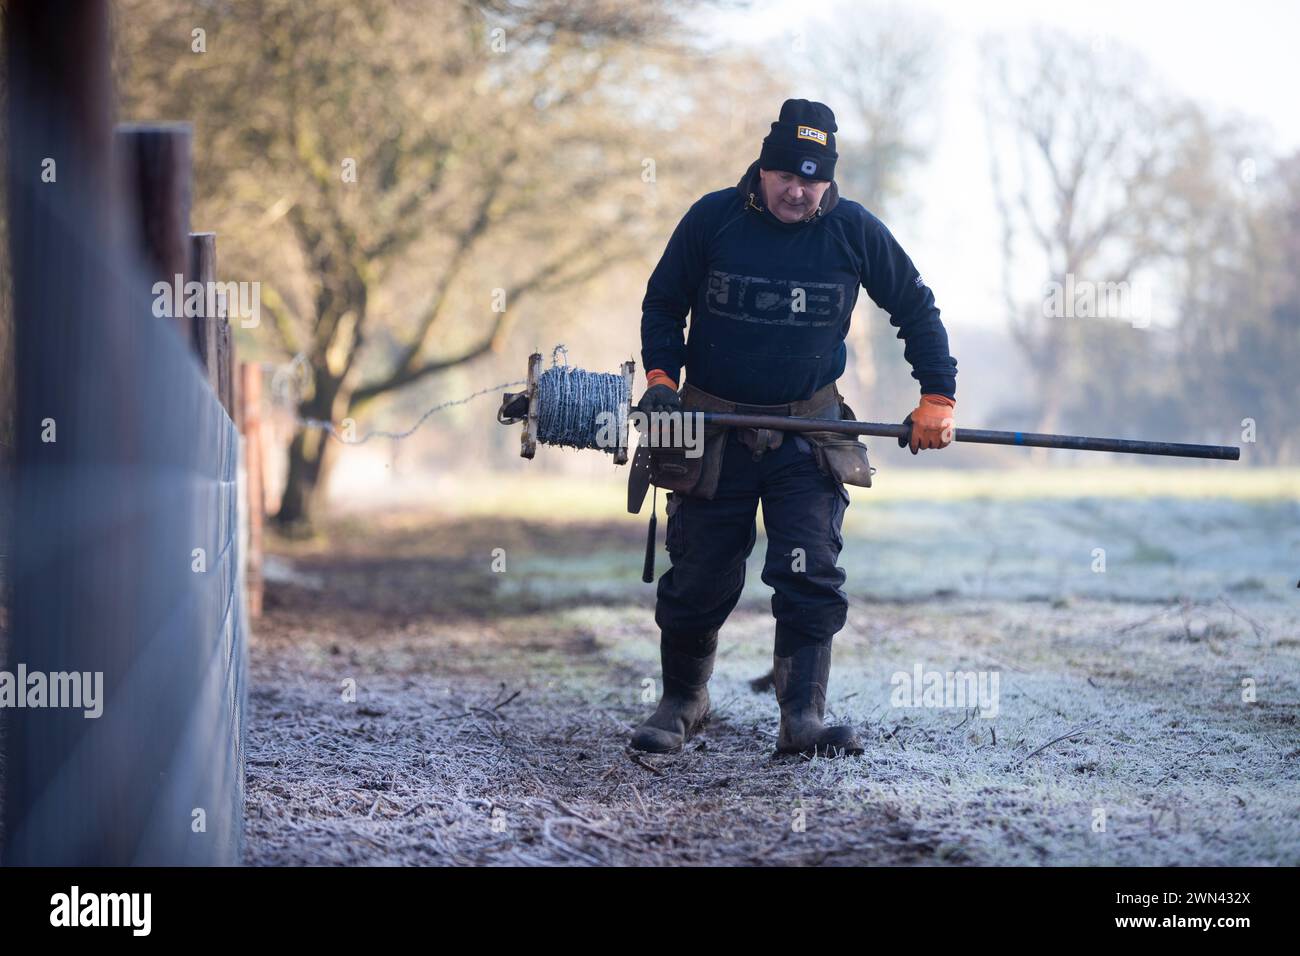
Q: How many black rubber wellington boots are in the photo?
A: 2